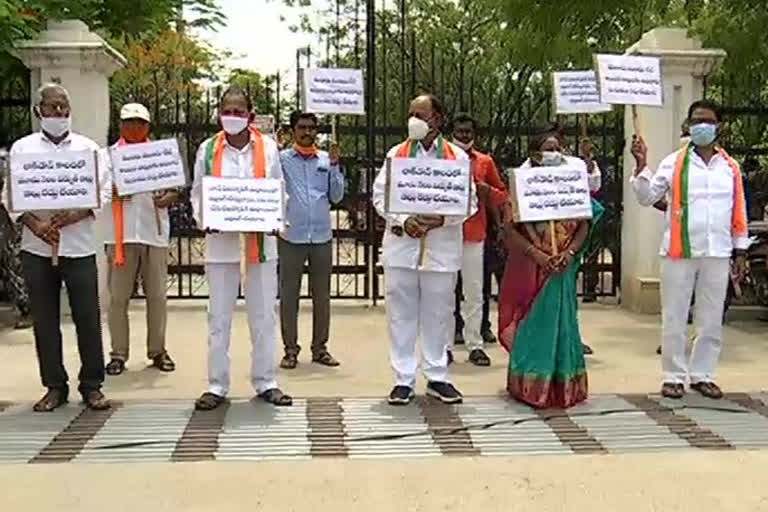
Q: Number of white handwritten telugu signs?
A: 8